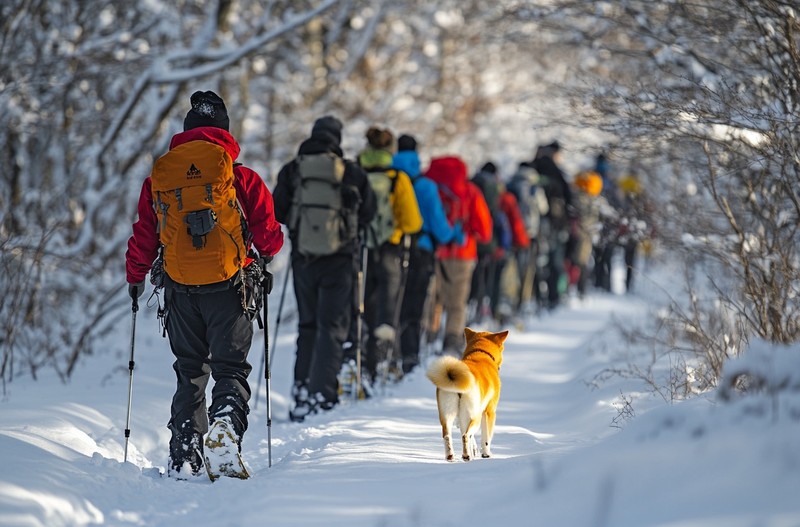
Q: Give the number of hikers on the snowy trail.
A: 12